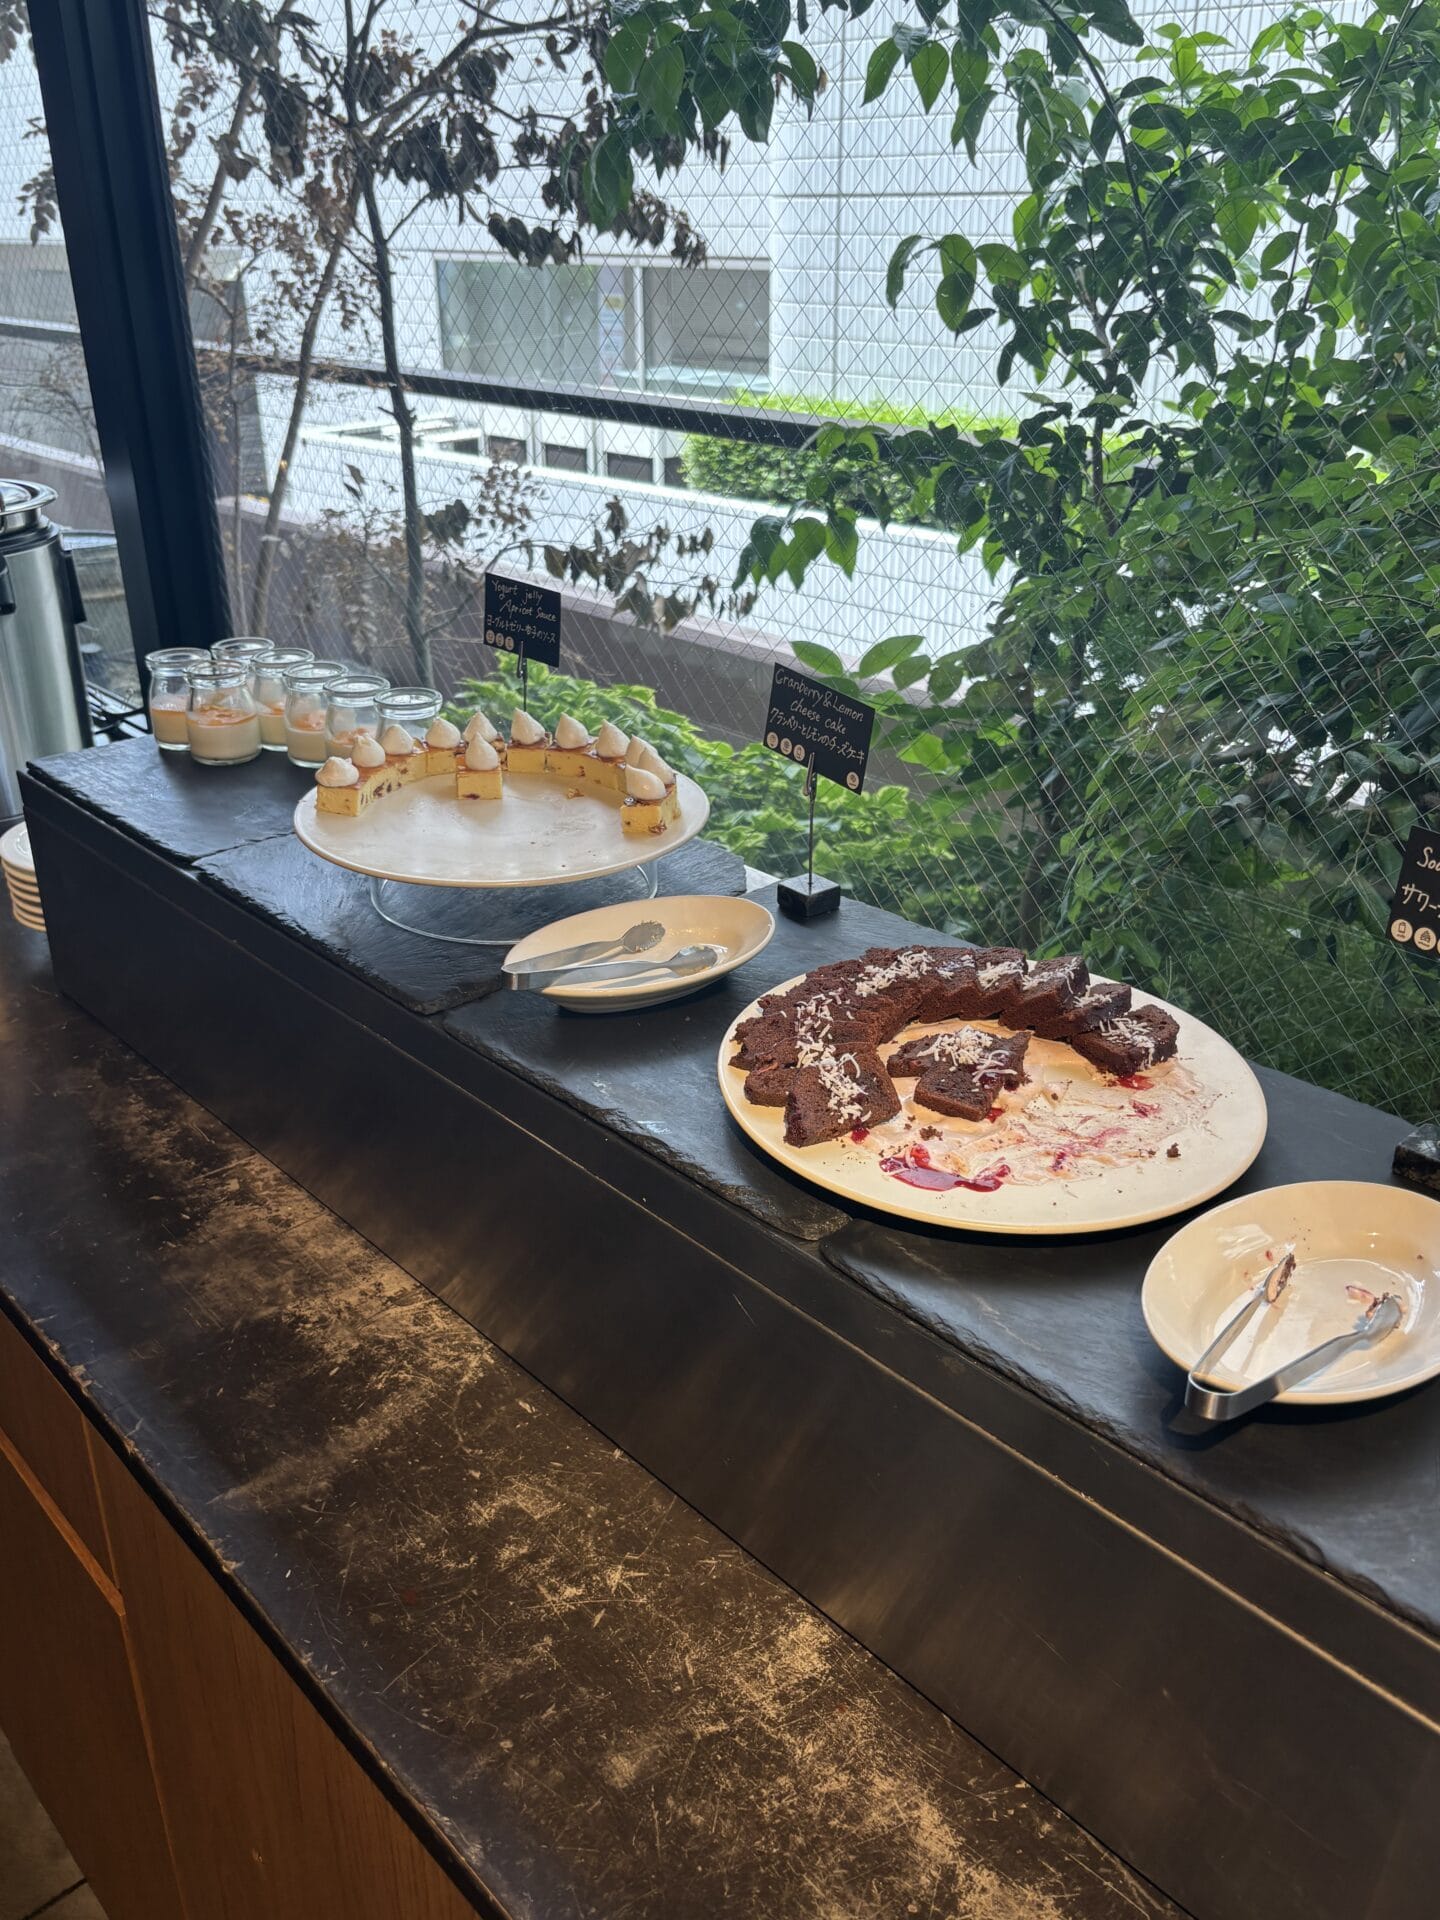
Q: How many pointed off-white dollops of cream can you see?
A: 12